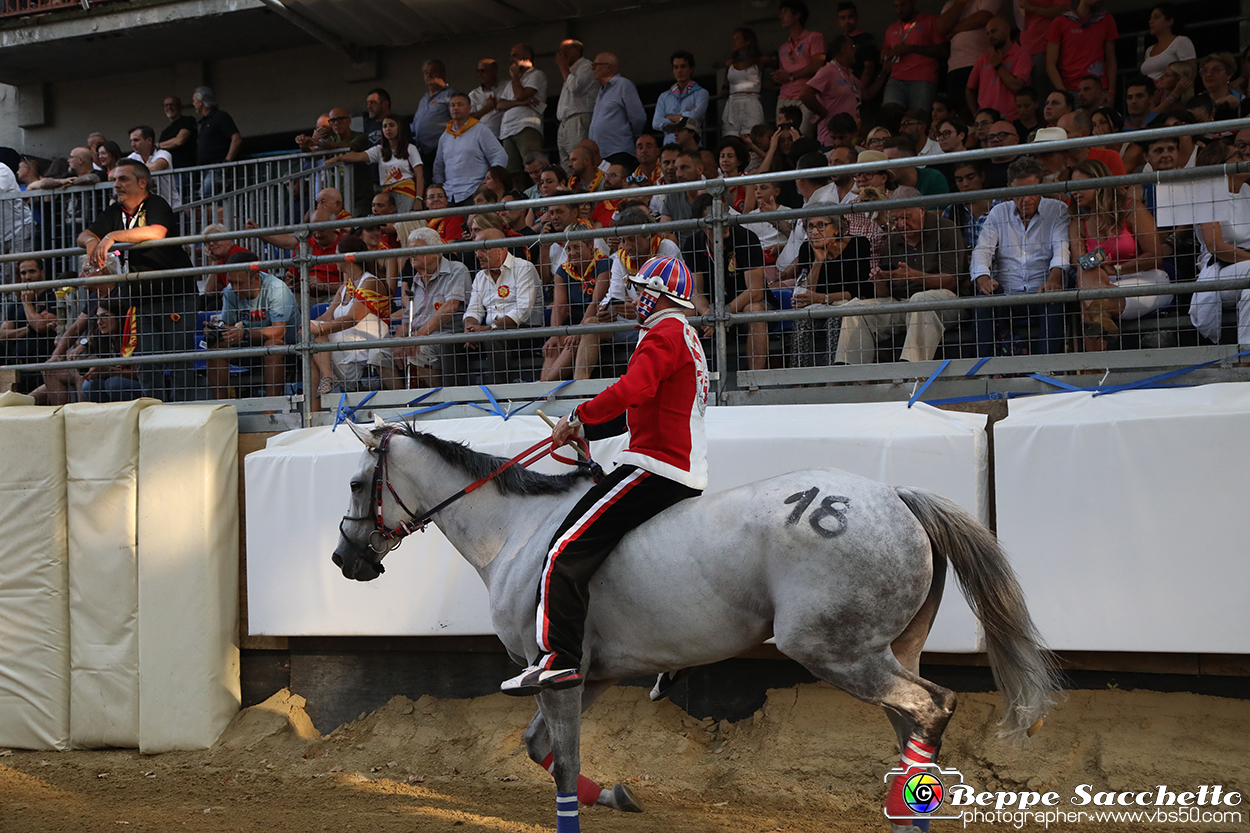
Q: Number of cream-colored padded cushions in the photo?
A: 3